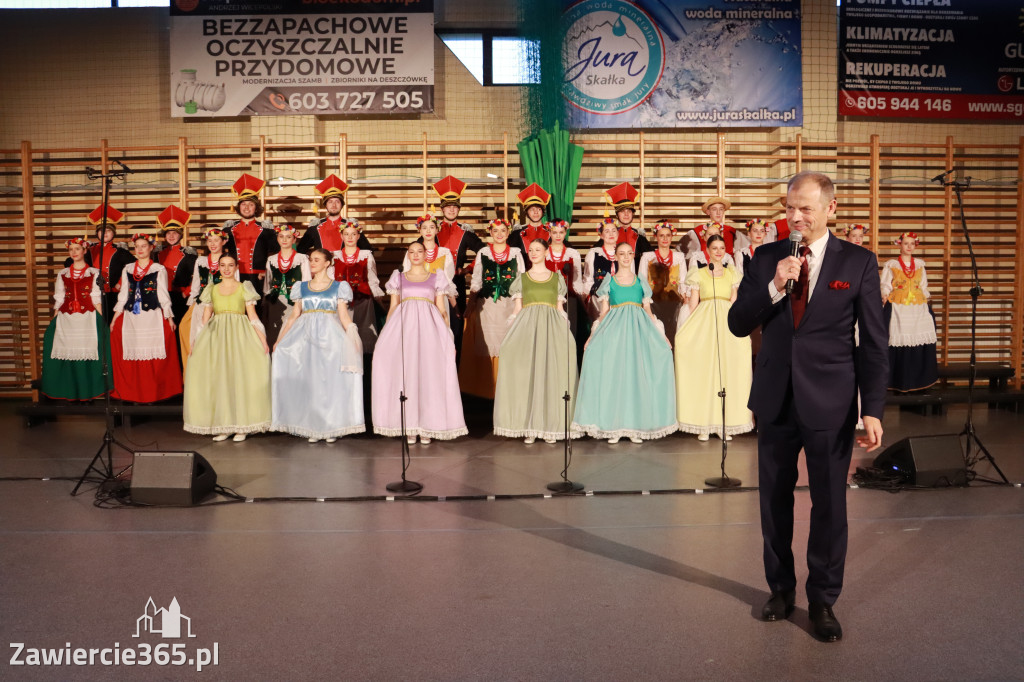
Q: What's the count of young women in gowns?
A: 6